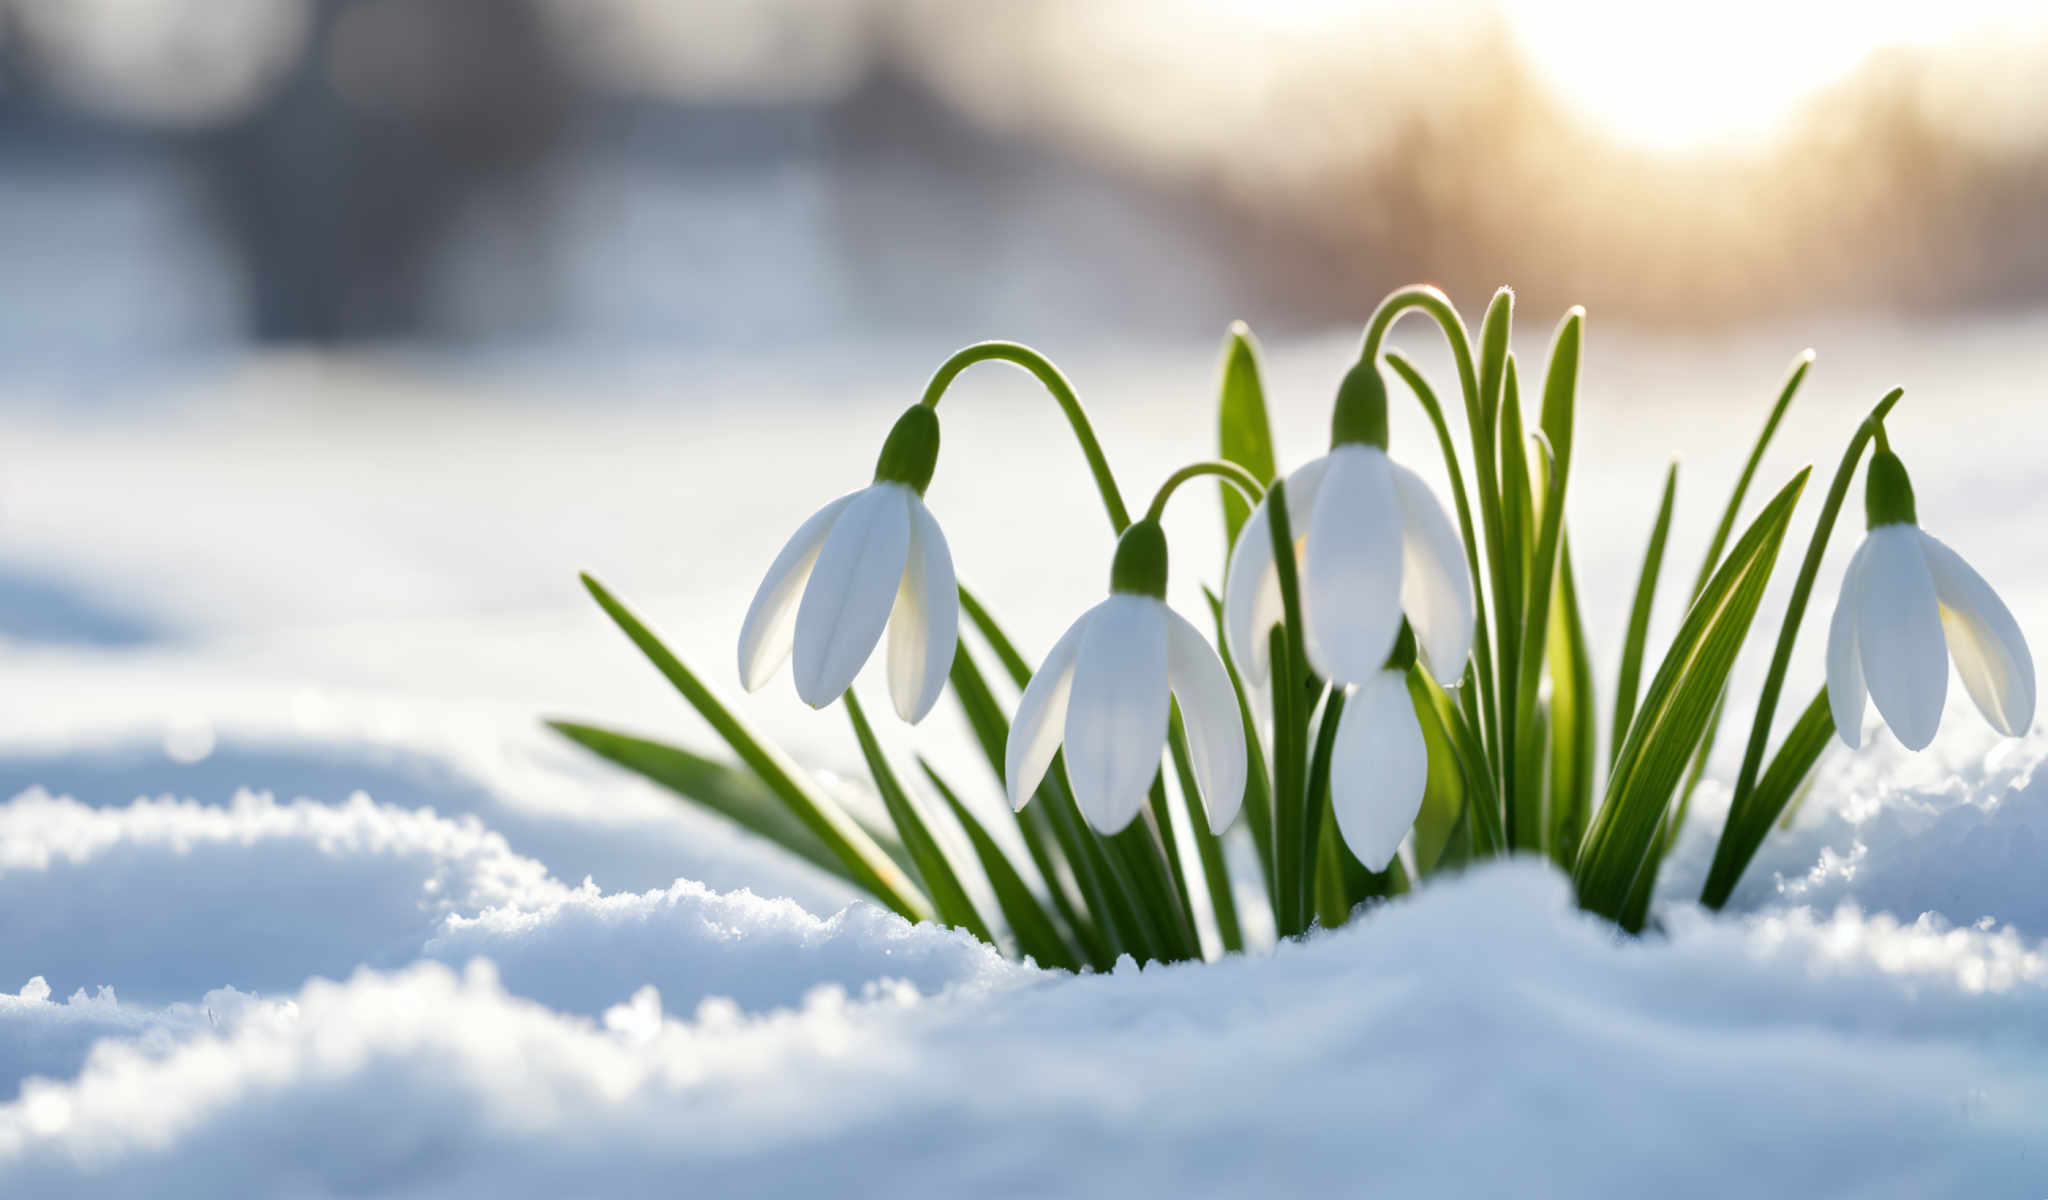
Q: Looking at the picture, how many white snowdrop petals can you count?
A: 13